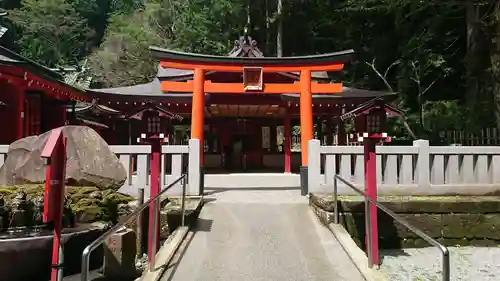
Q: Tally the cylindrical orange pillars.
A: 2